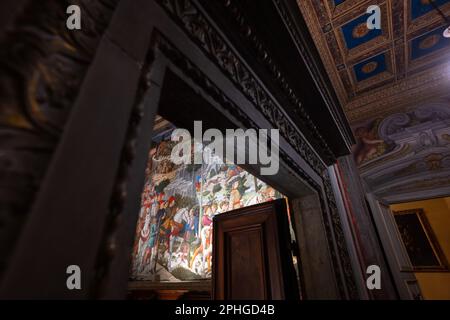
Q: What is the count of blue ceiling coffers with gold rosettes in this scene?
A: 4